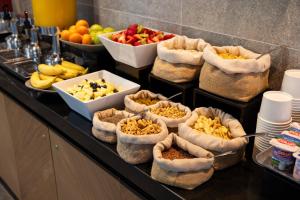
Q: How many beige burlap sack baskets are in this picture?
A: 8